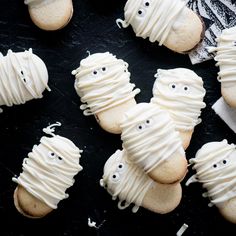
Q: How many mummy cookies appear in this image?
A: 10